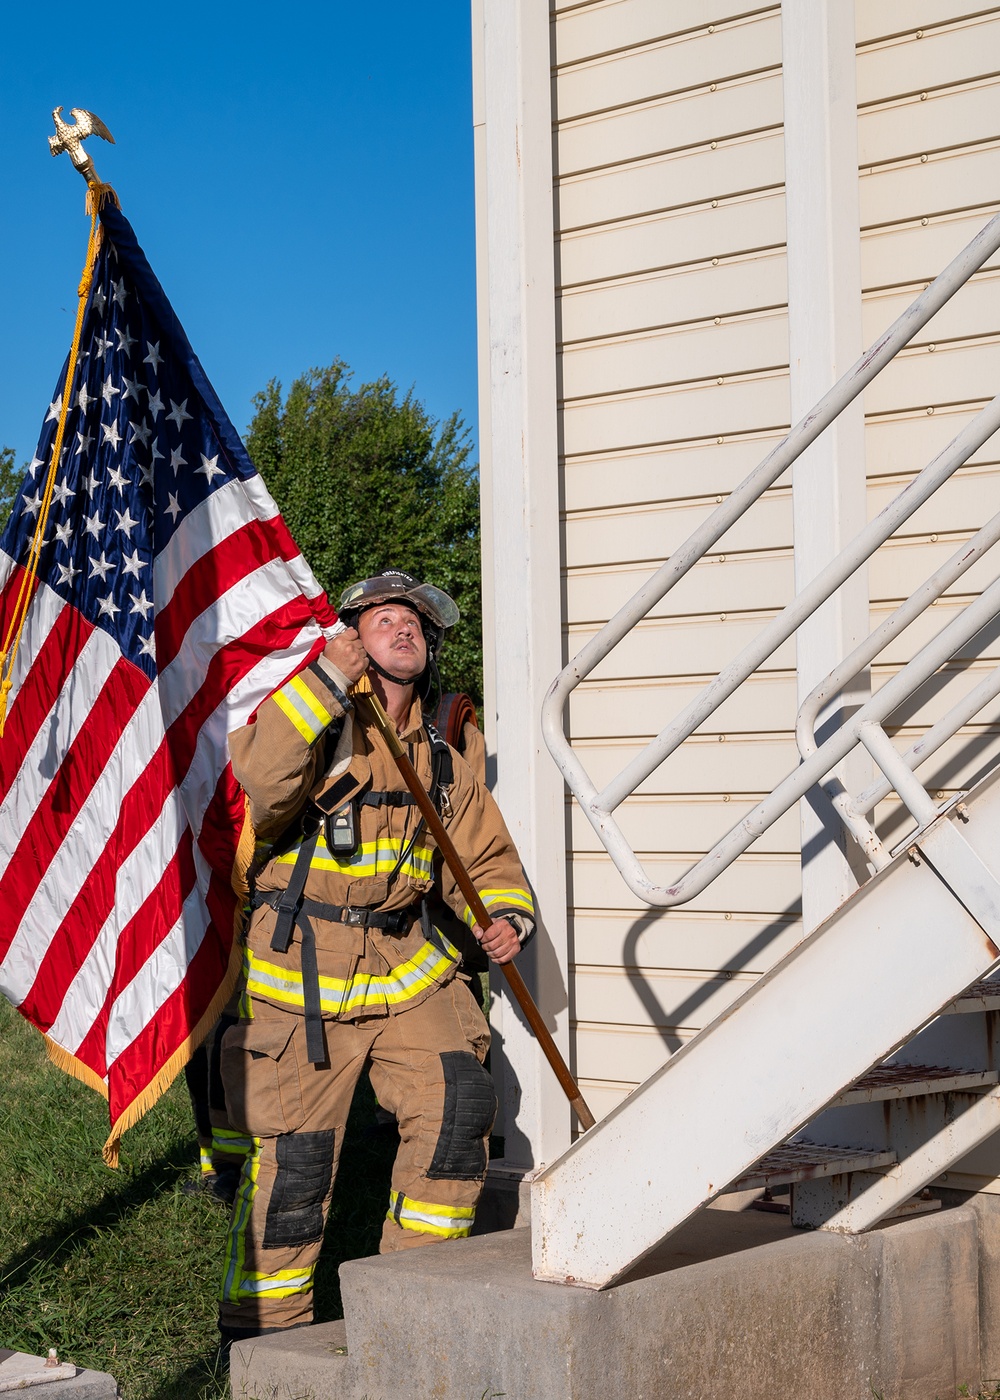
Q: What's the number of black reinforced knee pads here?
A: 2